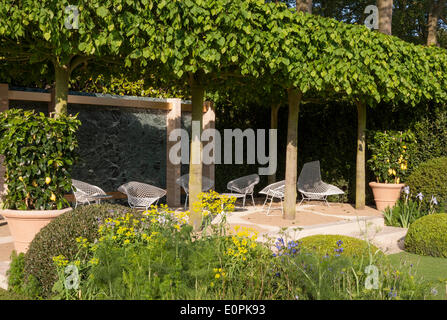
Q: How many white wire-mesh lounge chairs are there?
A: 6